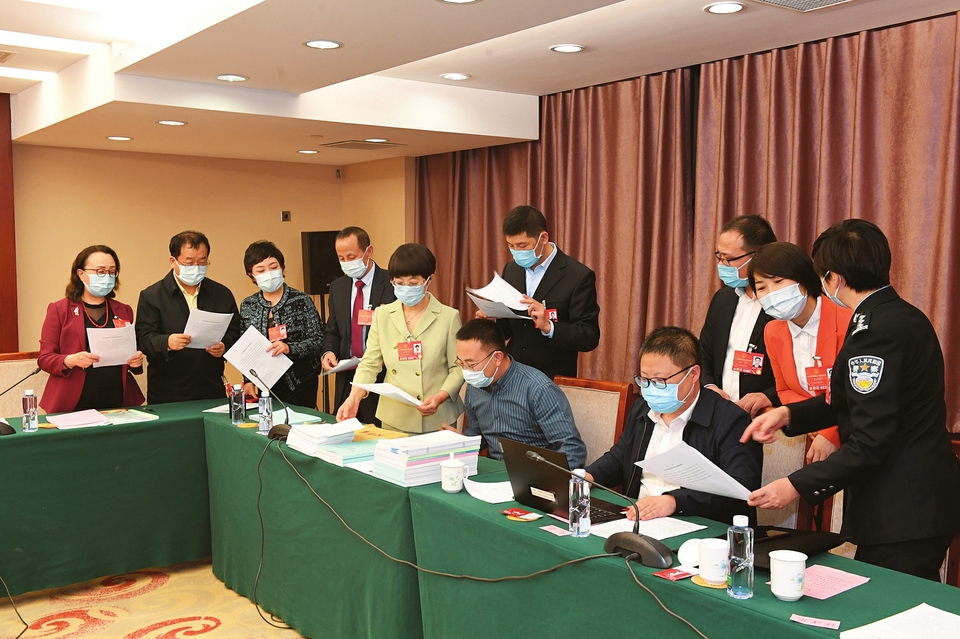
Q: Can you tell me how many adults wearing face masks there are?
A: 11